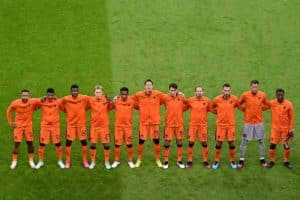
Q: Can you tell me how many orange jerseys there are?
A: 11